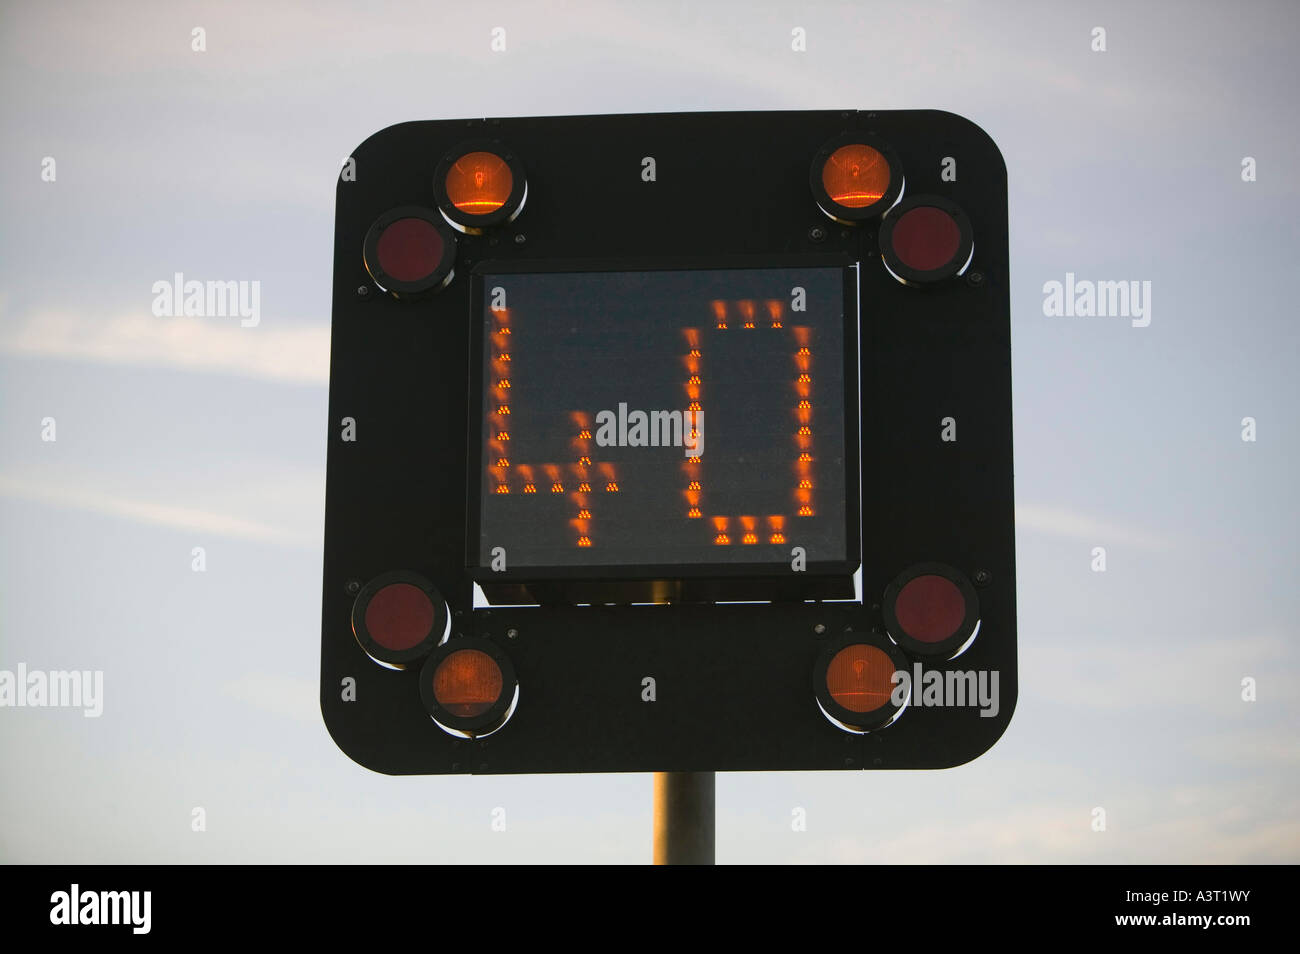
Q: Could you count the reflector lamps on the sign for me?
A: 8